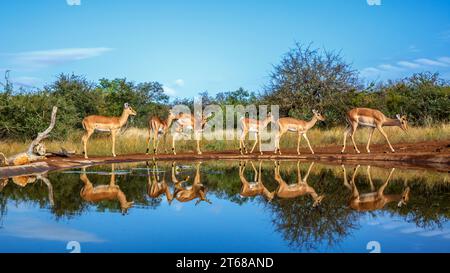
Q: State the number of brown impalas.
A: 6